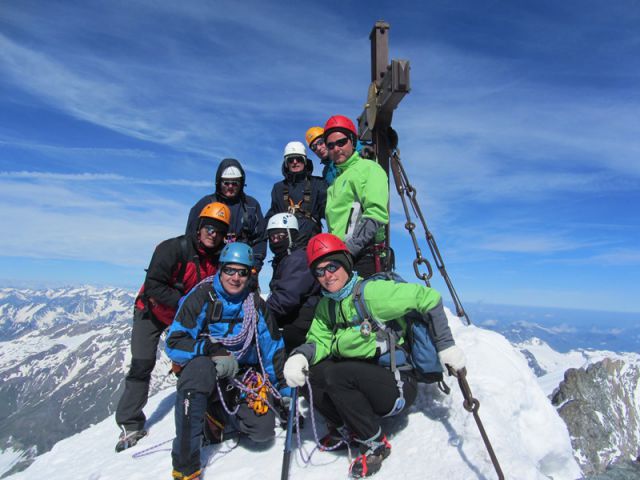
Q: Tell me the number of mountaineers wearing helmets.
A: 8